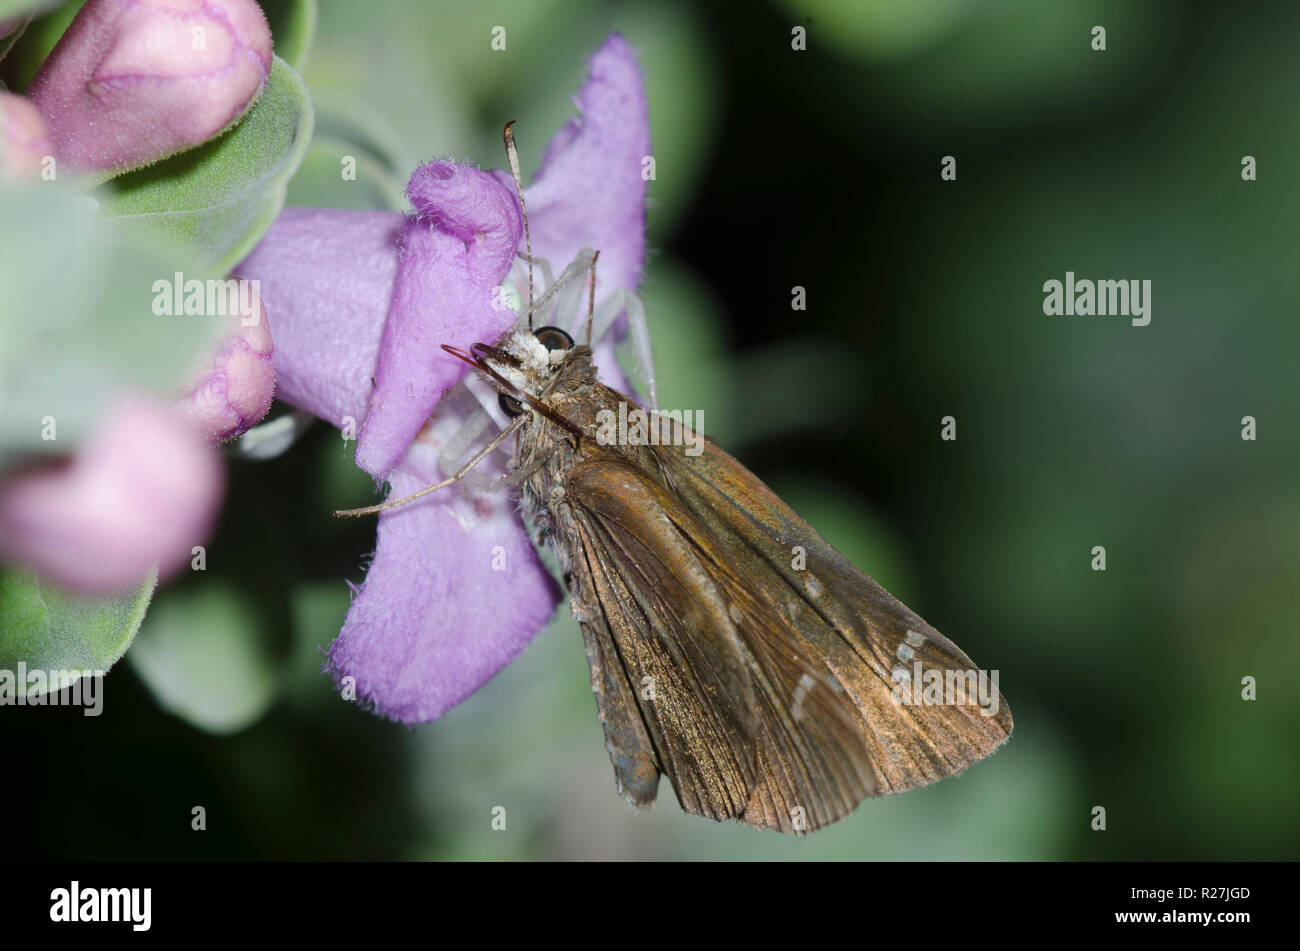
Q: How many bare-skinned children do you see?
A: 0